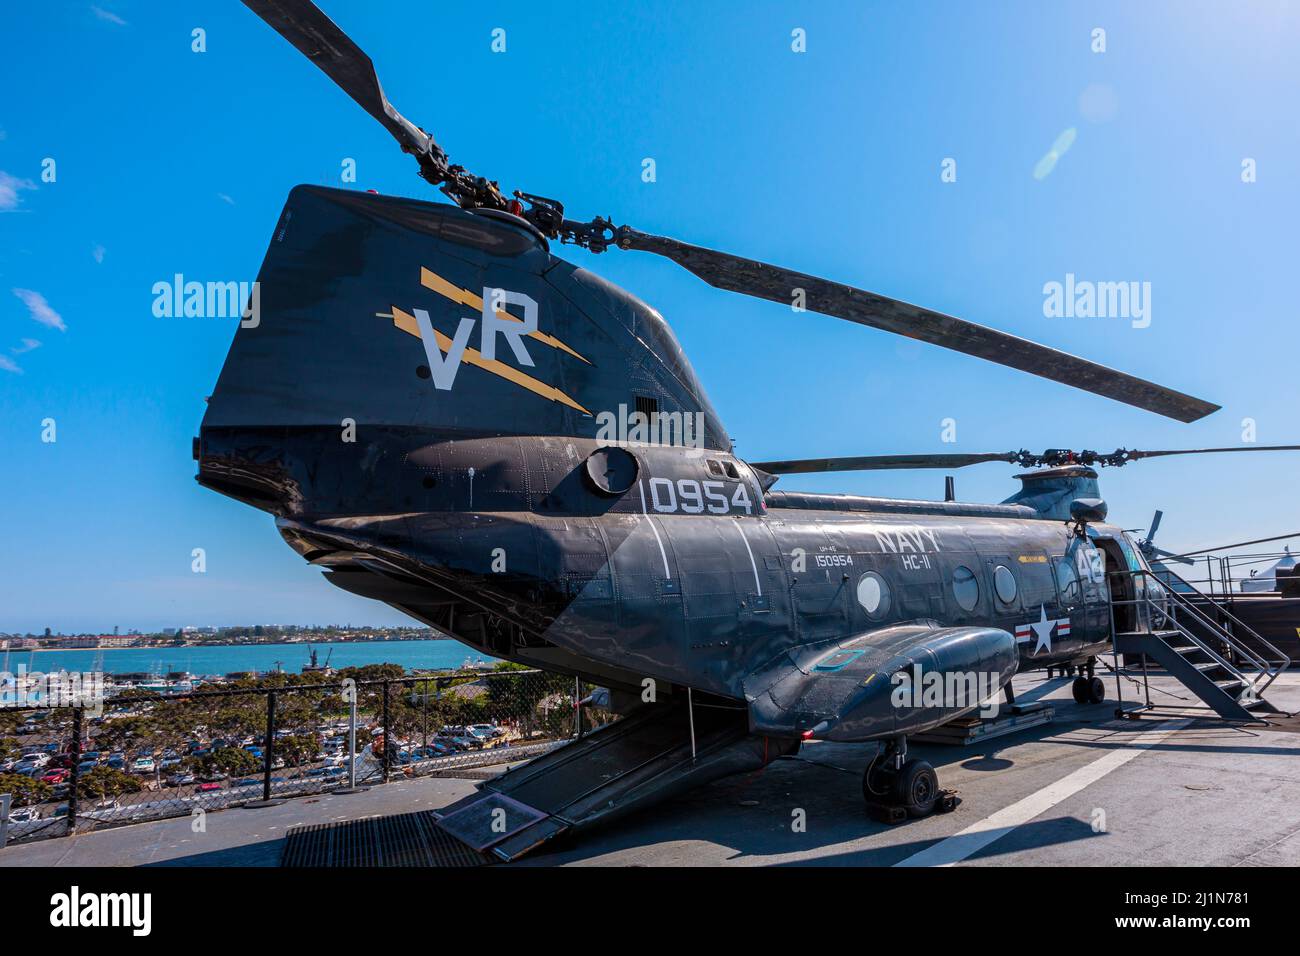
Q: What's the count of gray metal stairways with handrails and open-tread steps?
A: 1